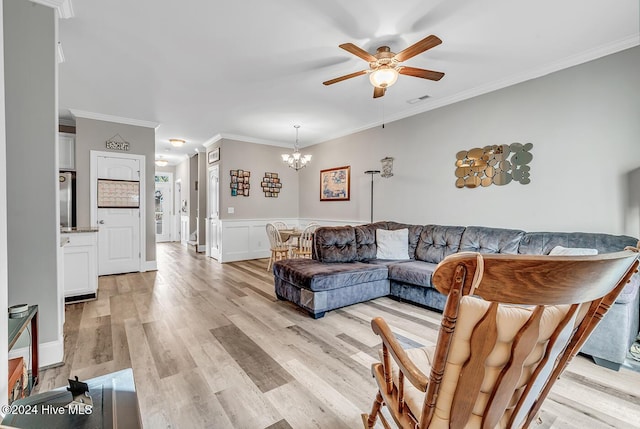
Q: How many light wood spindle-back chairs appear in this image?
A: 4